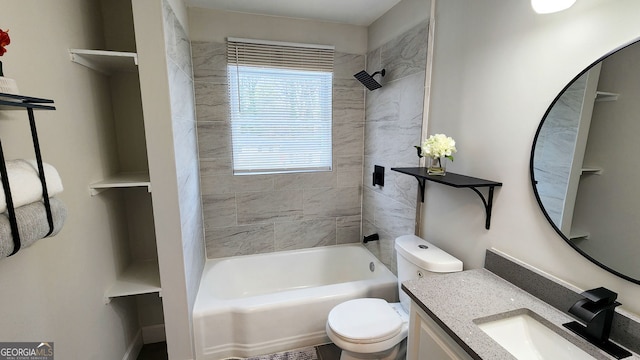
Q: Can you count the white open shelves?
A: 3